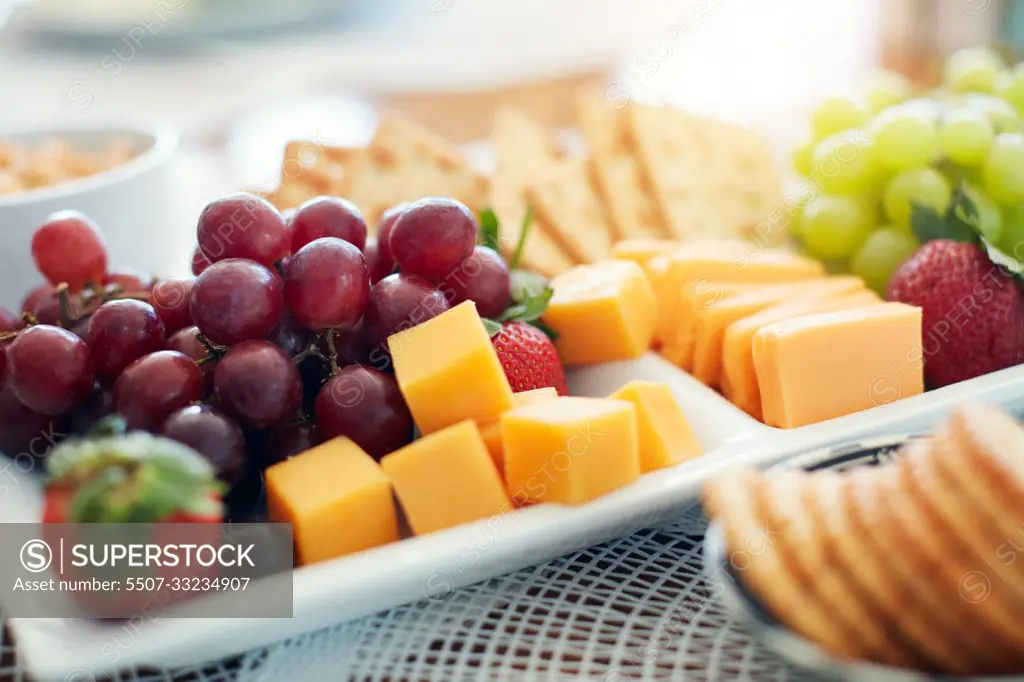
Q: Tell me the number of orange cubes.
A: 7